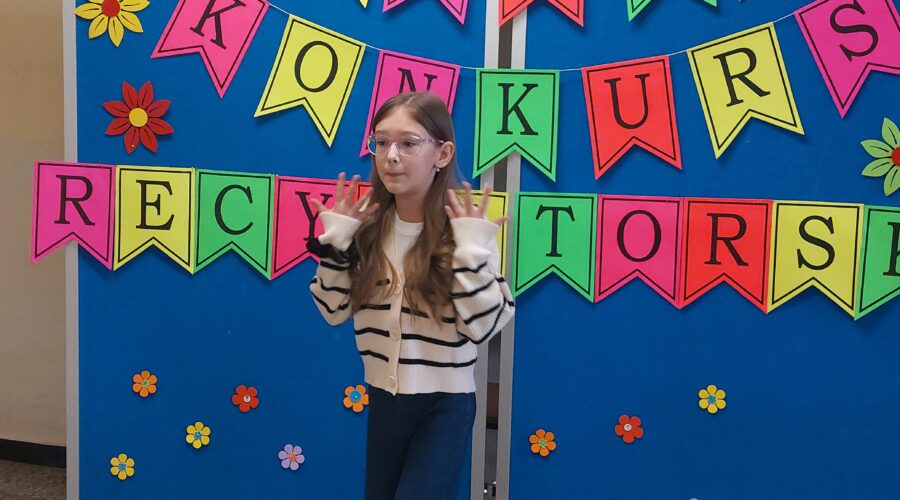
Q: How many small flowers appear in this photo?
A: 9